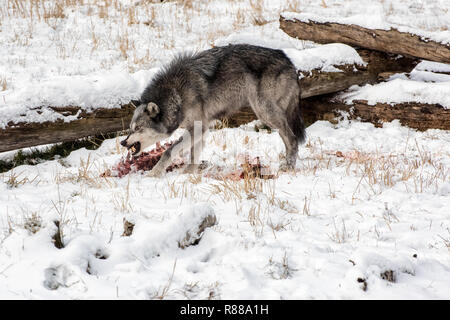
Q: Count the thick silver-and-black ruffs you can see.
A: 1